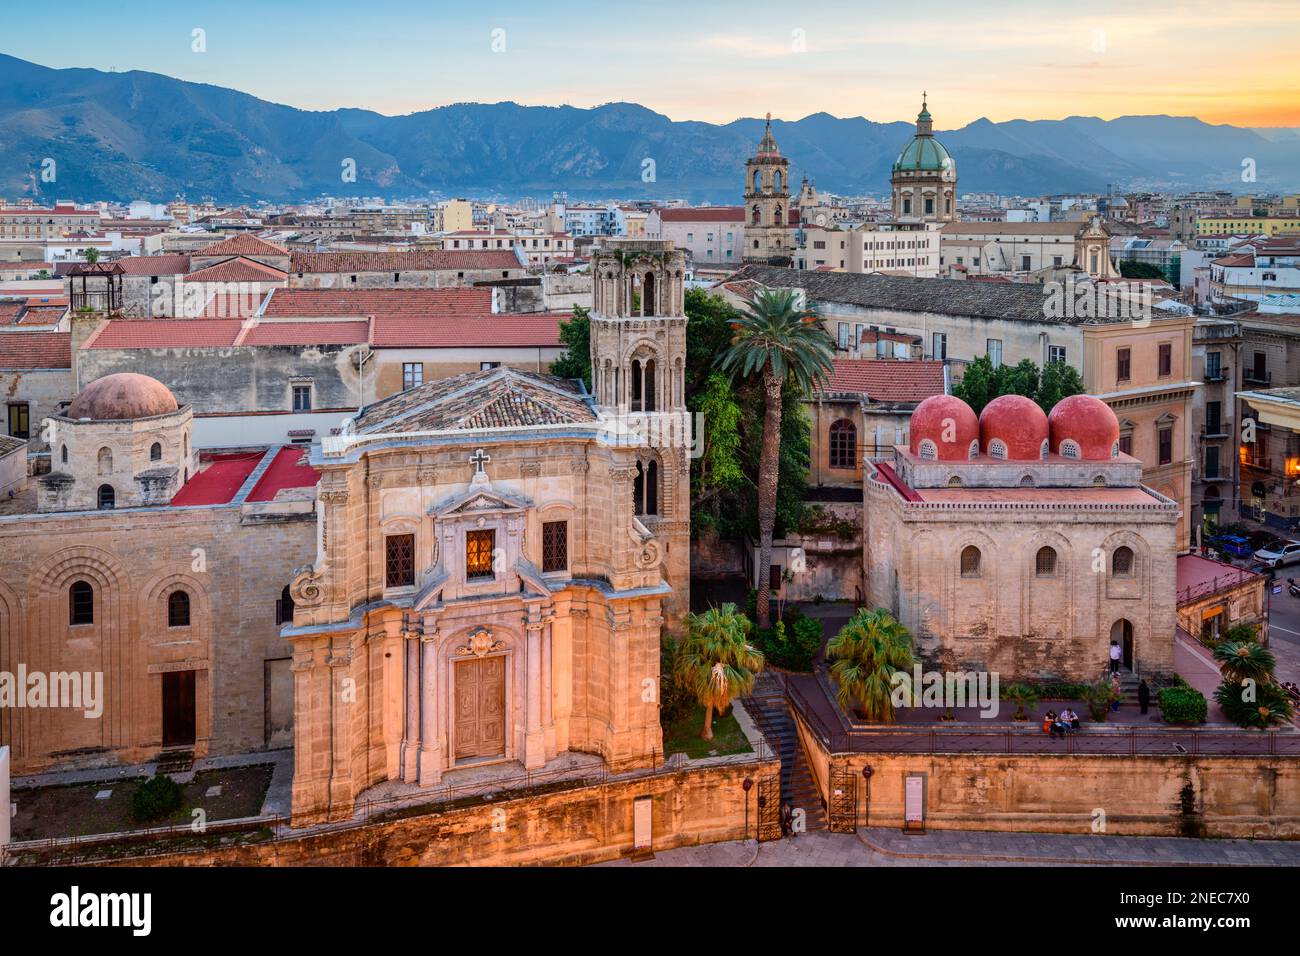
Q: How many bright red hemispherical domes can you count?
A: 3